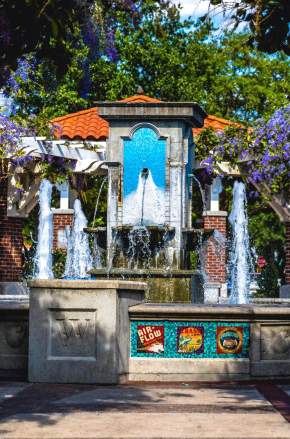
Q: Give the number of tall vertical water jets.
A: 3